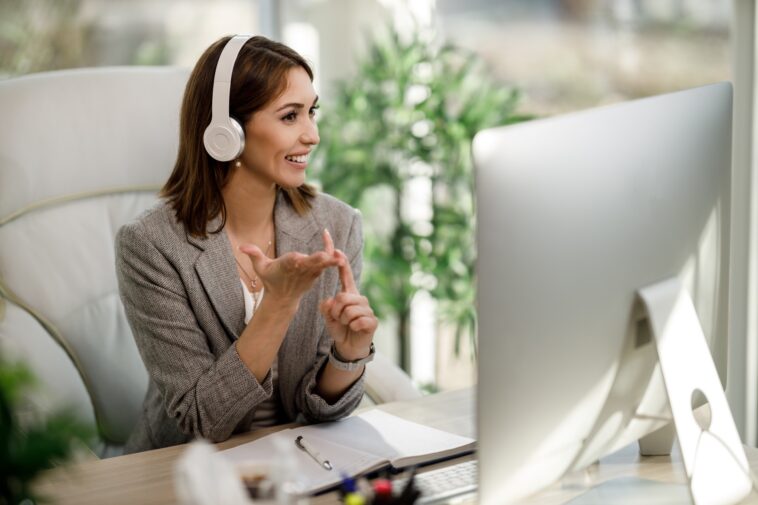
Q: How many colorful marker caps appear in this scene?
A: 3